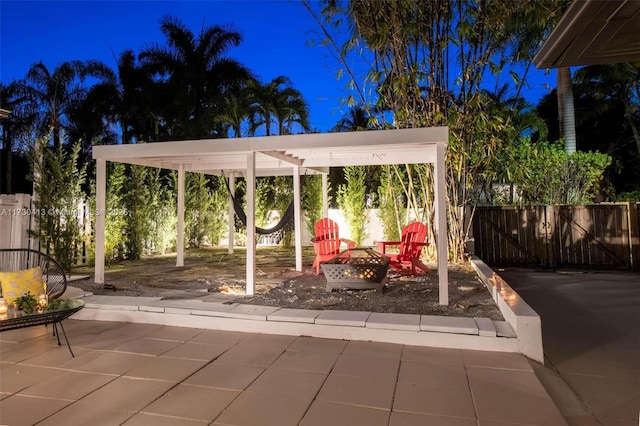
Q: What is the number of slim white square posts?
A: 7